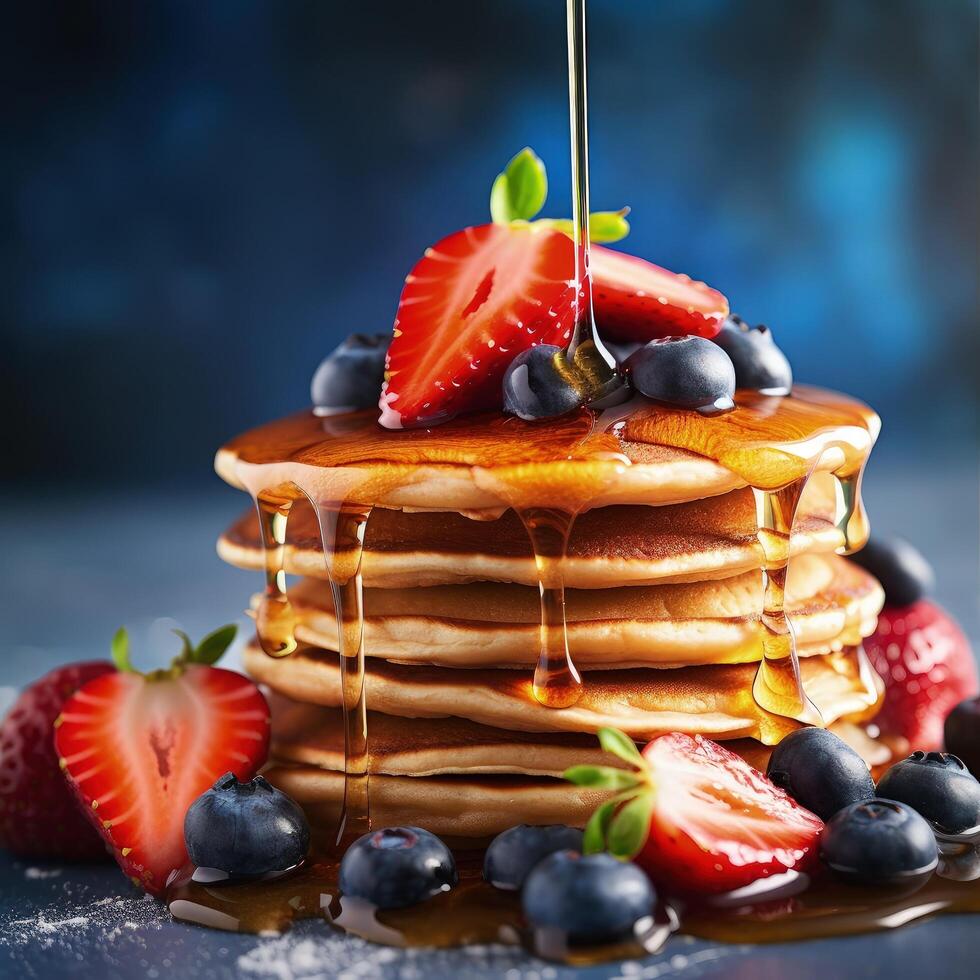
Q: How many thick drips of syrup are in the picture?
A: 5